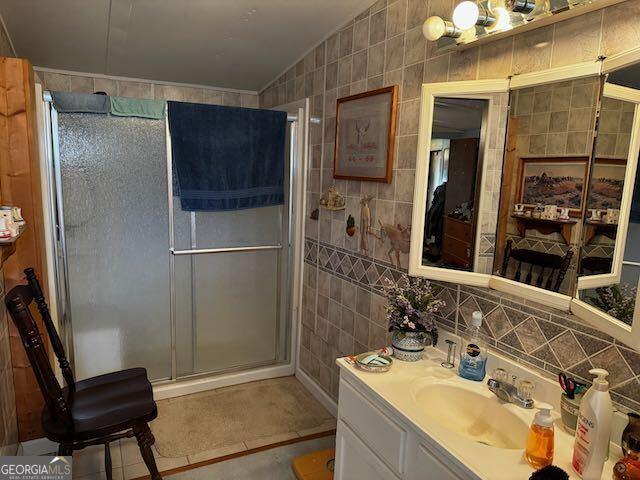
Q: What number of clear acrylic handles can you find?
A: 2